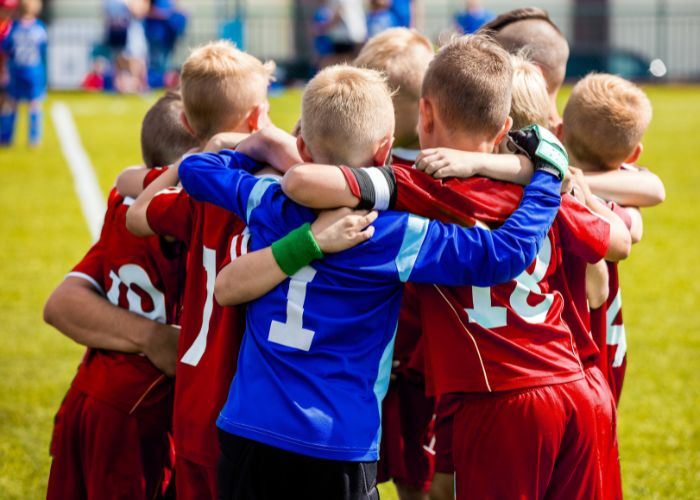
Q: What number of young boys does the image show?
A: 8